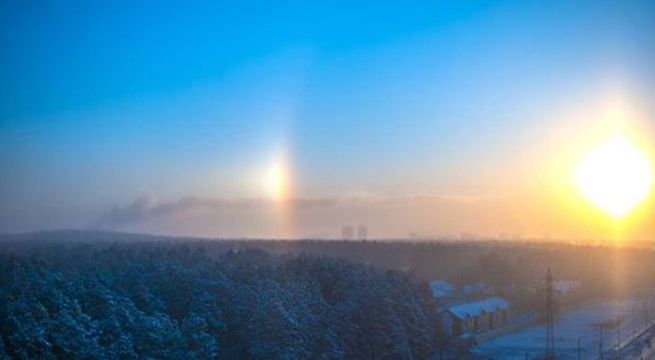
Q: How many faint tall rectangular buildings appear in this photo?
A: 2